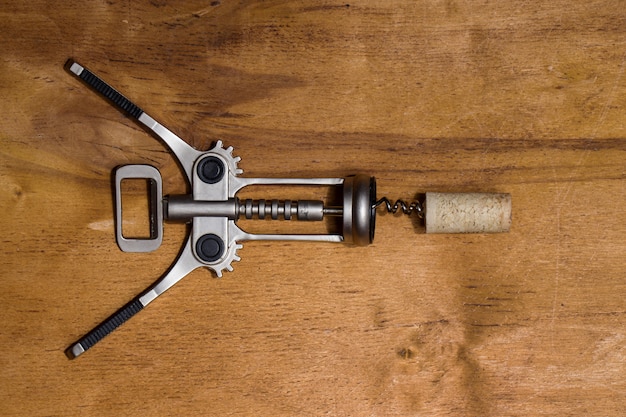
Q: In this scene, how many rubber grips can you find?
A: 2